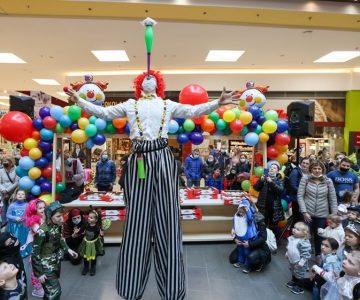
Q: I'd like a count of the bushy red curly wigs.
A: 1